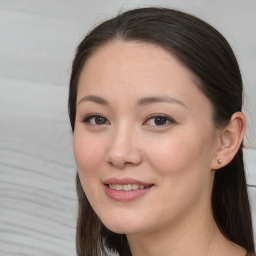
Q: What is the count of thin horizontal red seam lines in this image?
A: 0